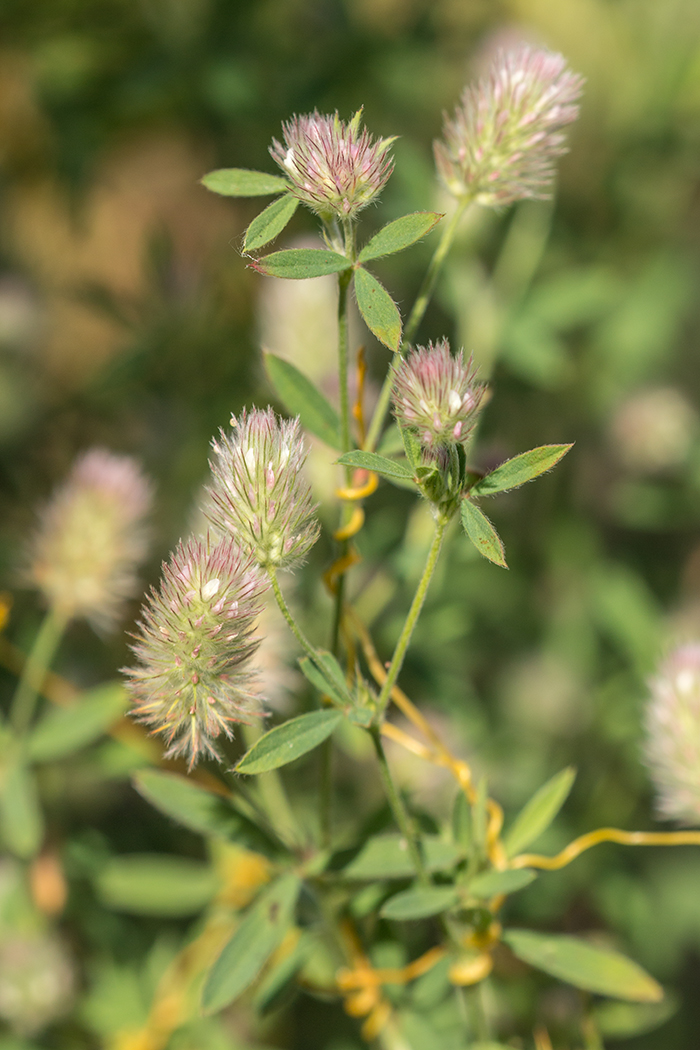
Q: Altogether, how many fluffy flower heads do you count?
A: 7